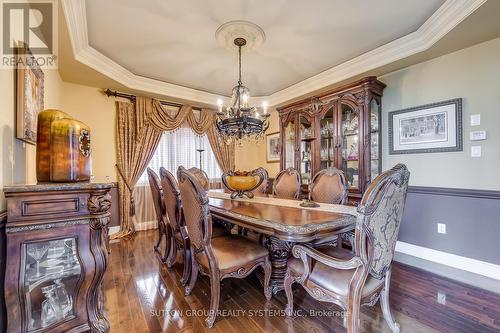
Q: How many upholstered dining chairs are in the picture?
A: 8